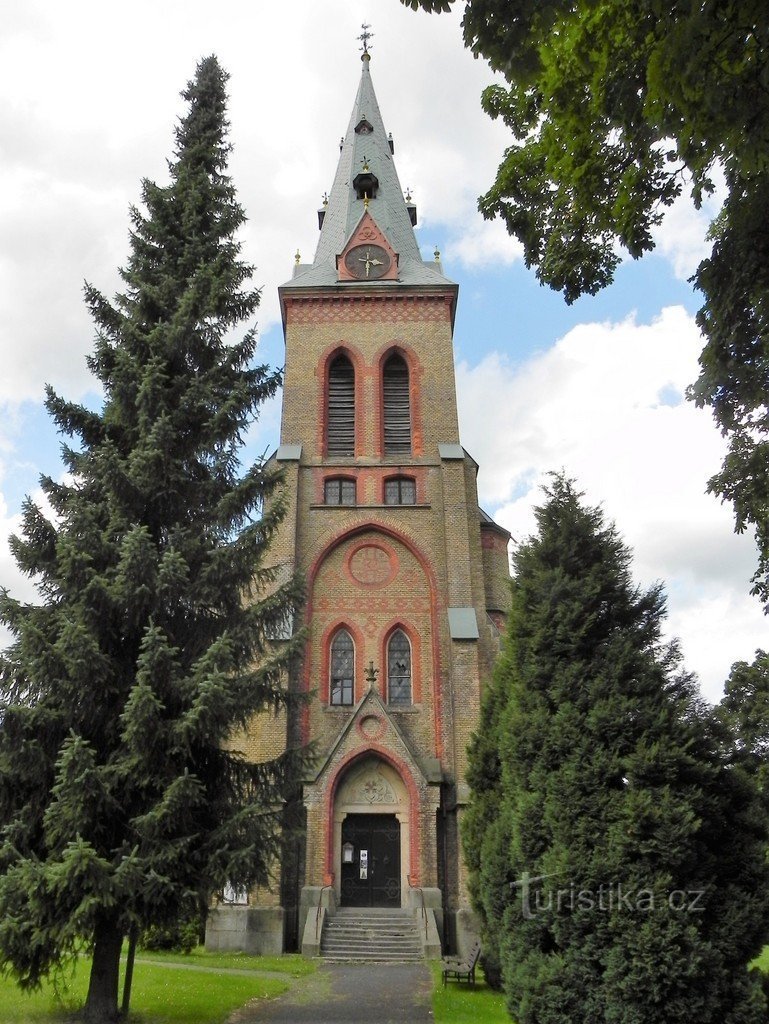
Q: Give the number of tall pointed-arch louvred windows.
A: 2